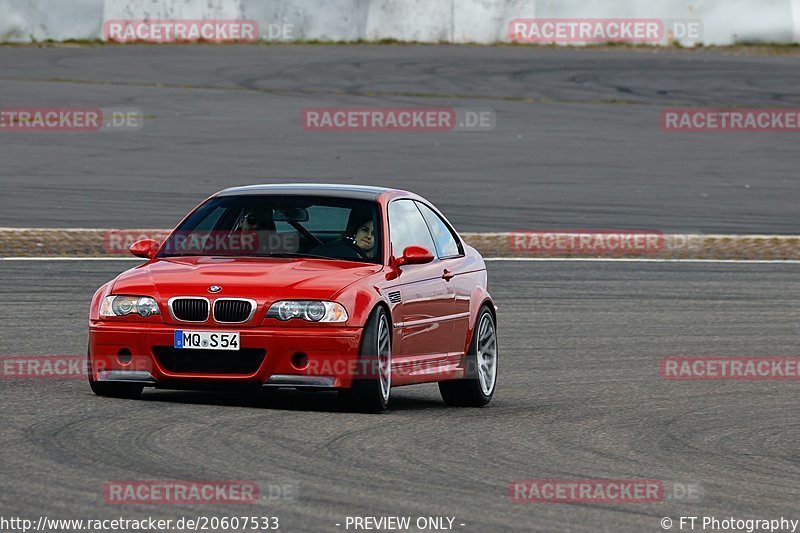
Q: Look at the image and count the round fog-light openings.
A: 2